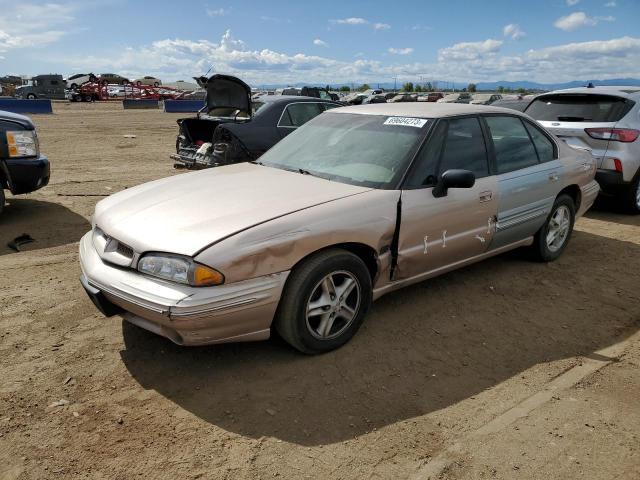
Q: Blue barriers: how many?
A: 3